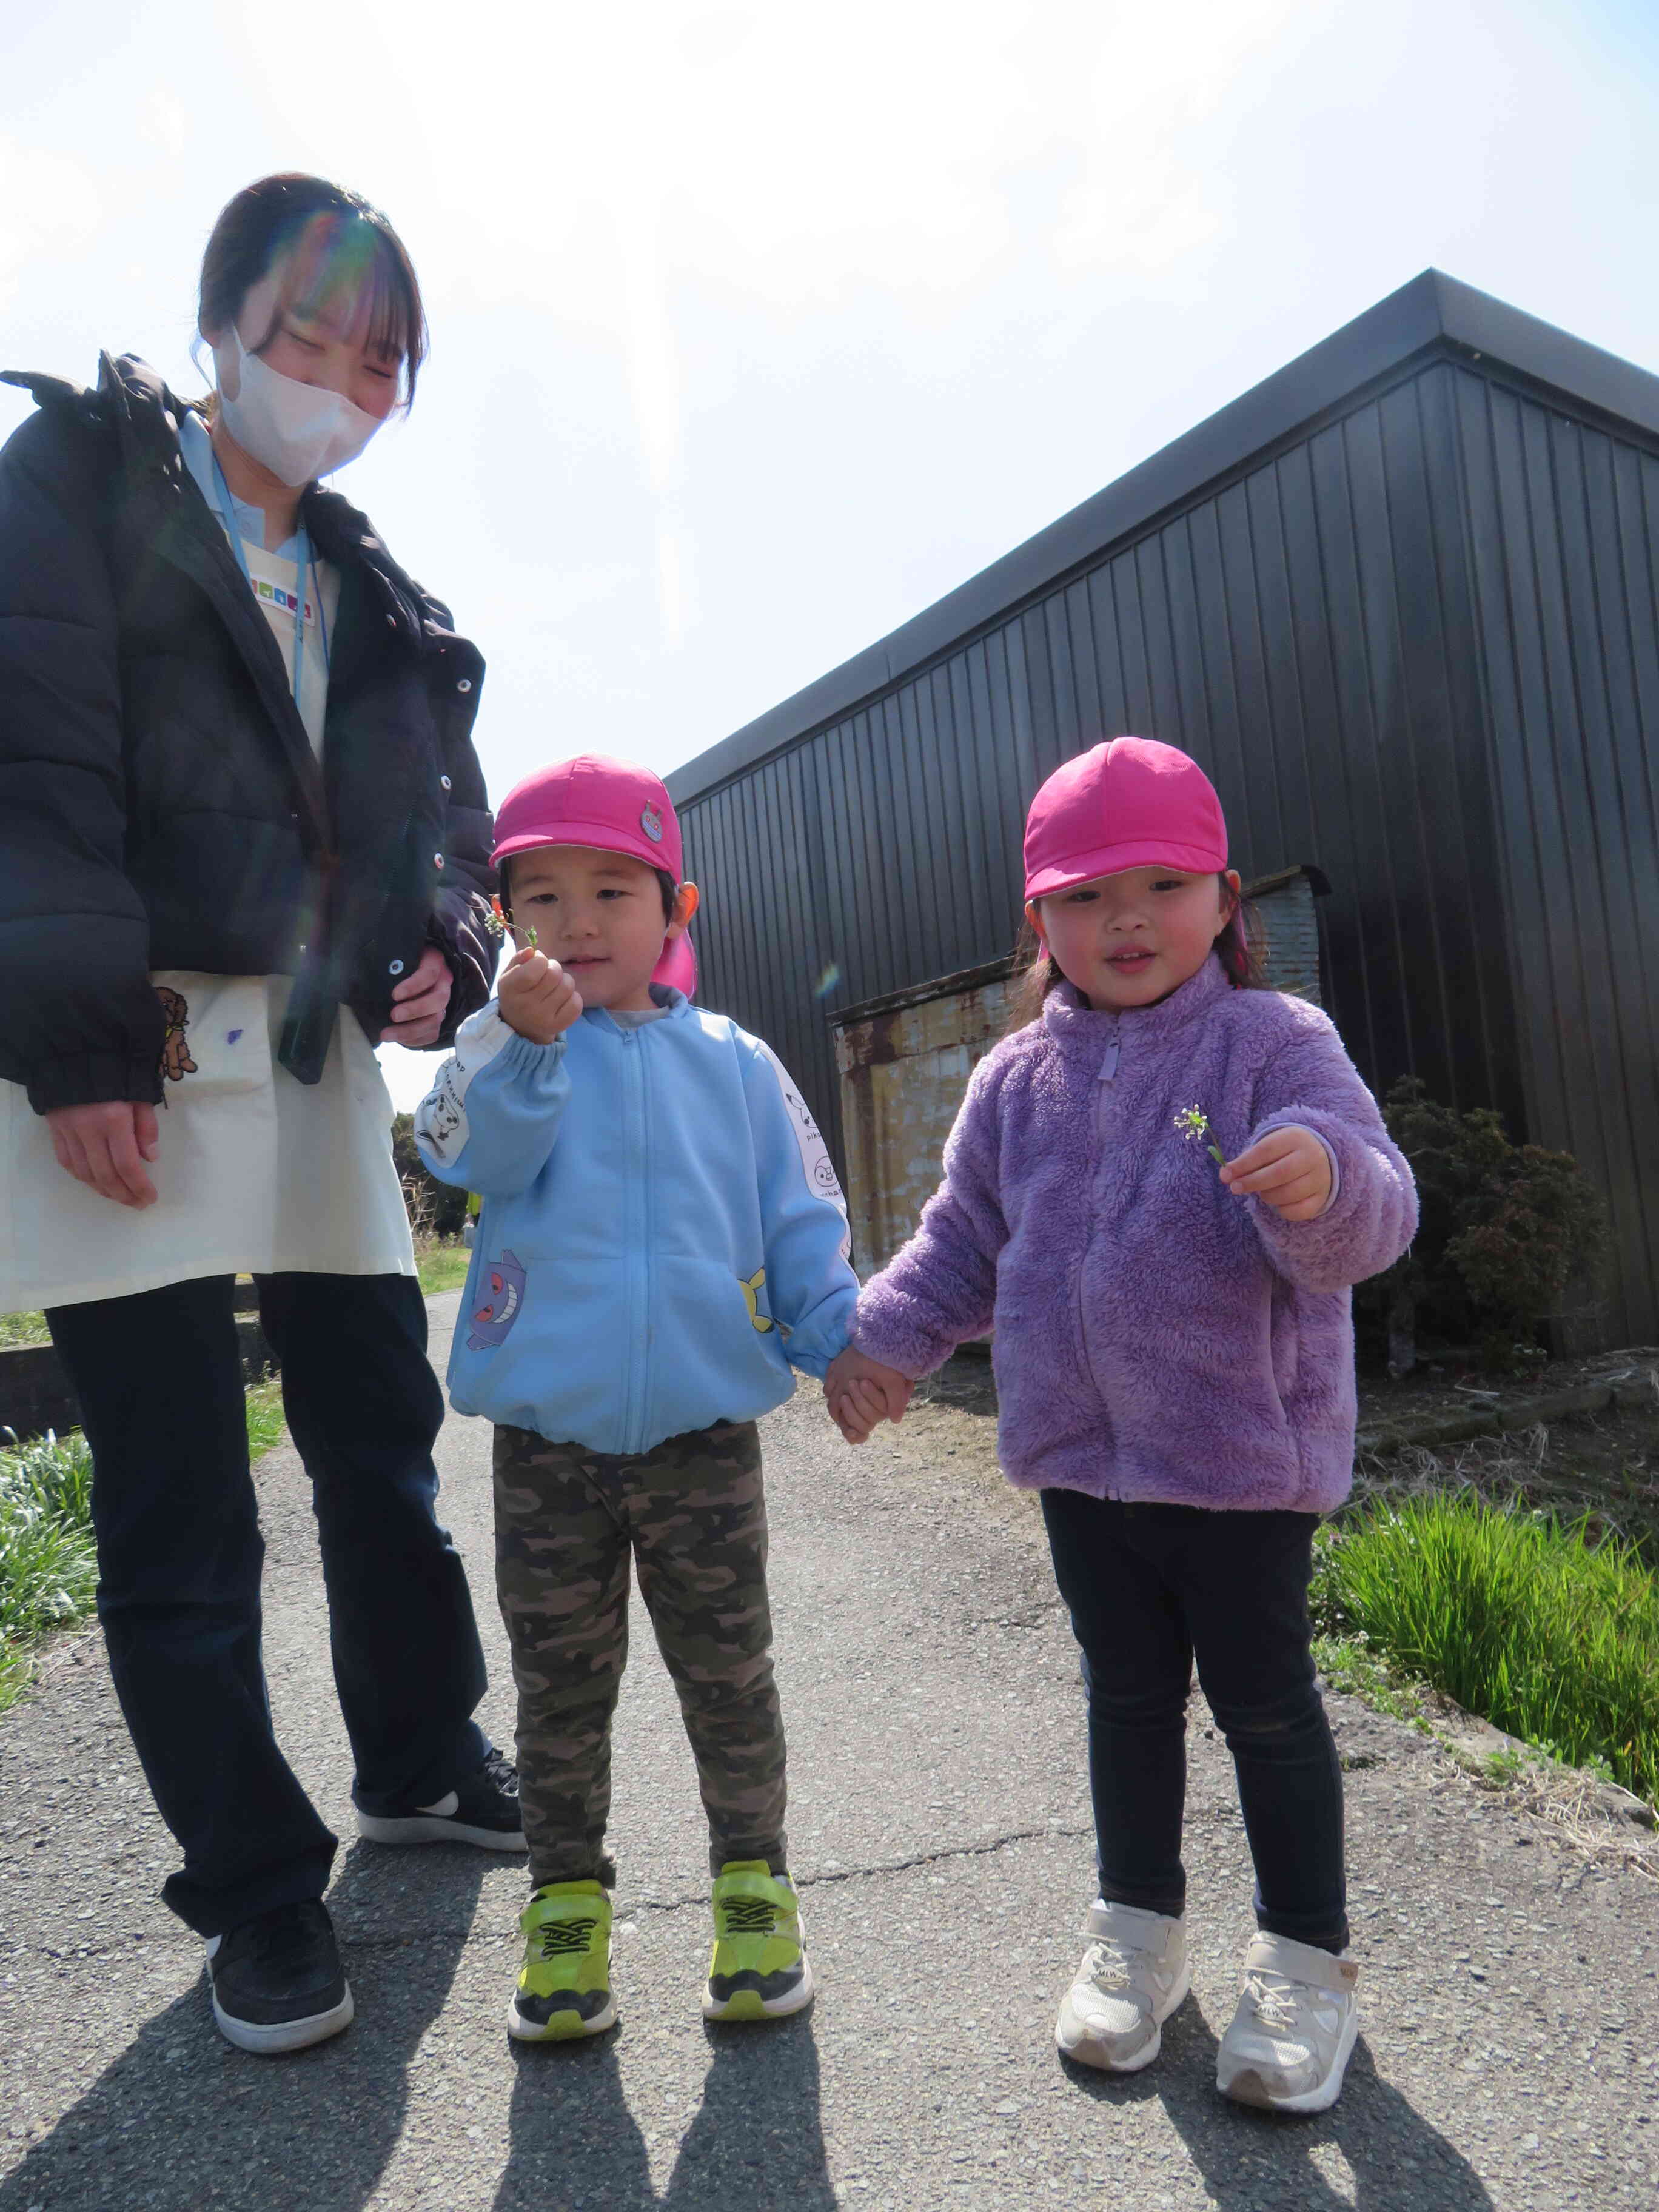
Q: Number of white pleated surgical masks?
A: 0